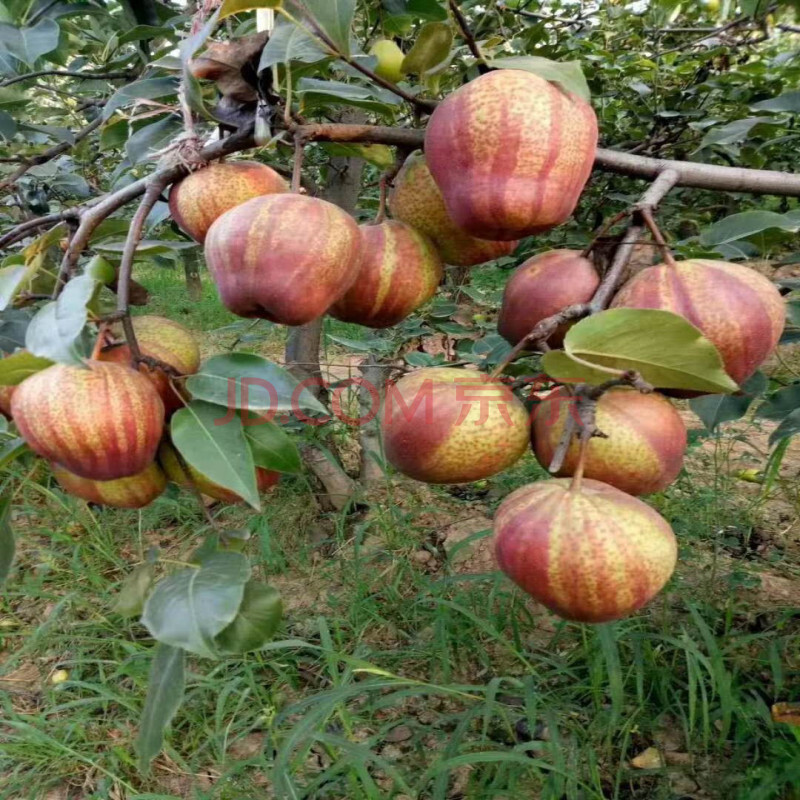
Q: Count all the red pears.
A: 15